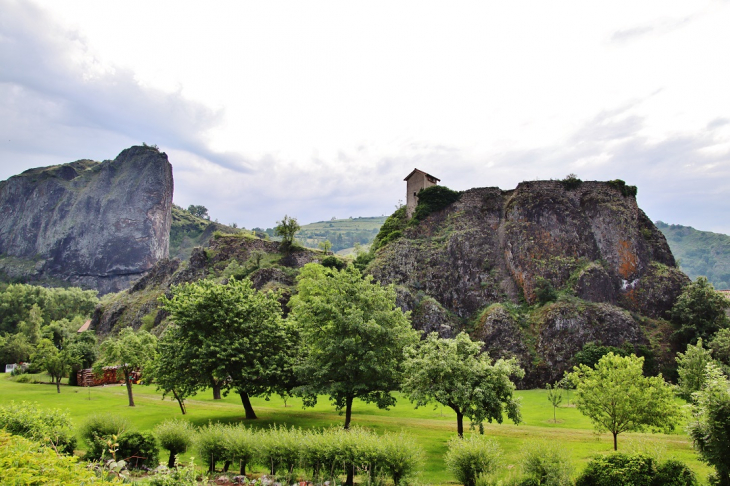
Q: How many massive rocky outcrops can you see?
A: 2